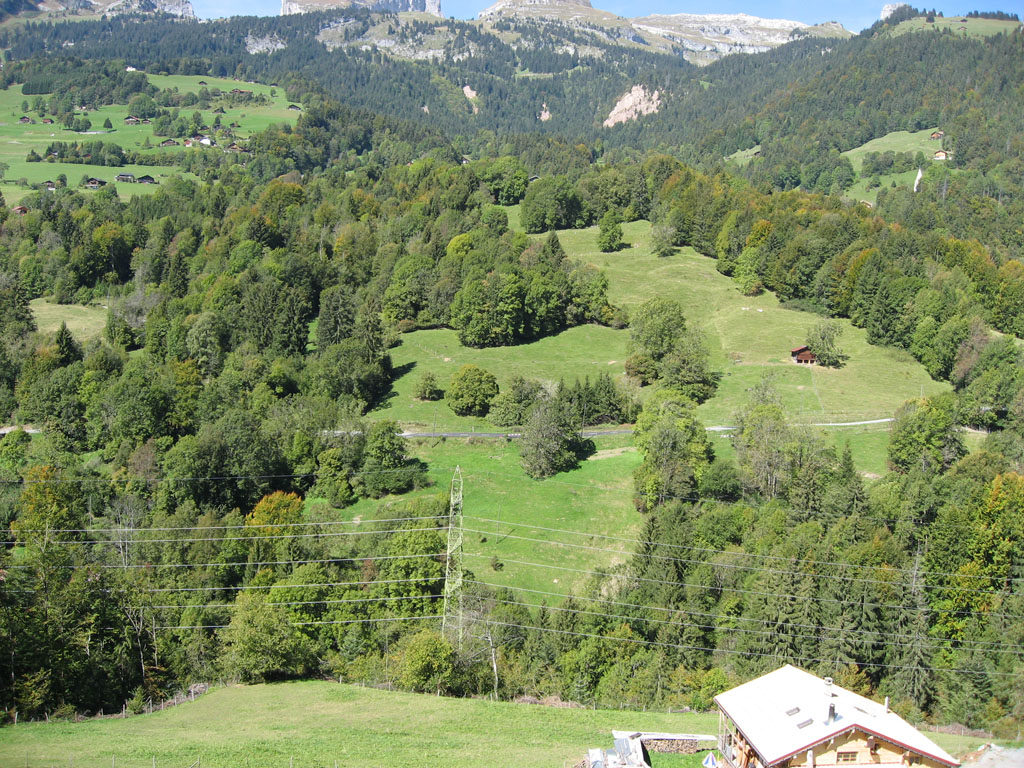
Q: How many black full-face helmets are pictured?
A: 0